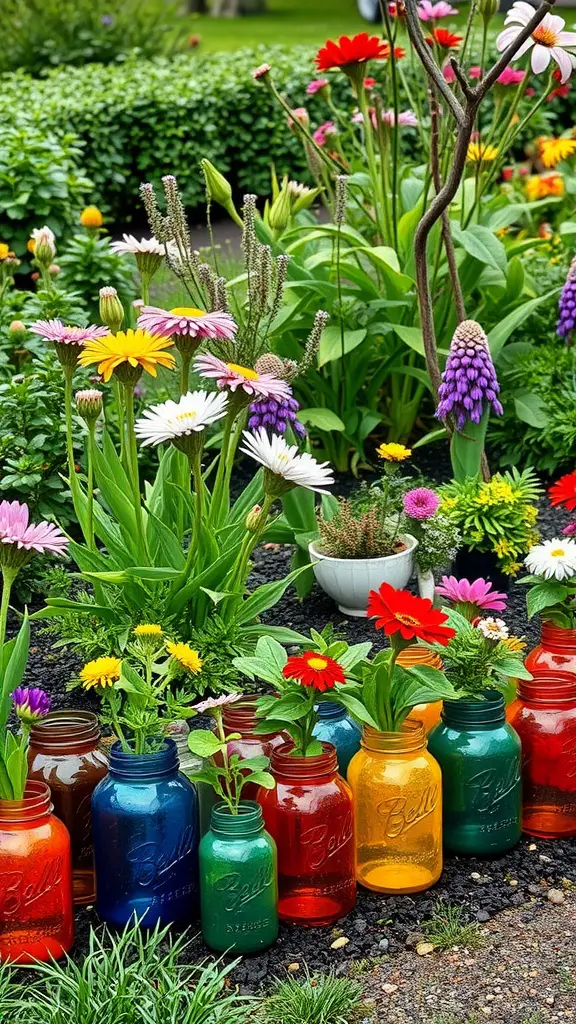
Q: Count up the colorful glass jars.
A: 12